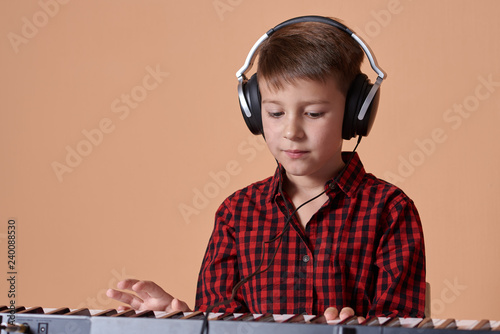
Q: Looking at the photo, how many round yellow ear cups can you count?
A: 0